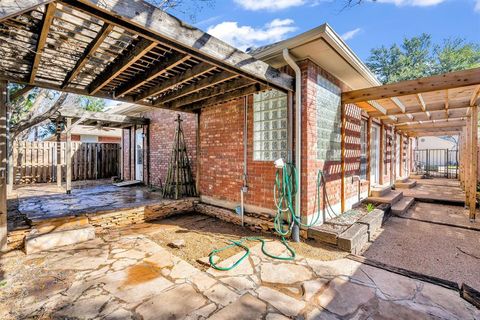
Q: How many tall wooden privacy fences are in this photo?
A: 1